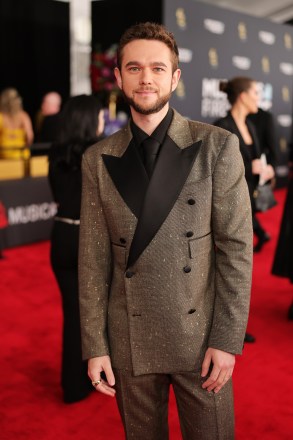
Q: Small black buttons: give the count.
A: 6